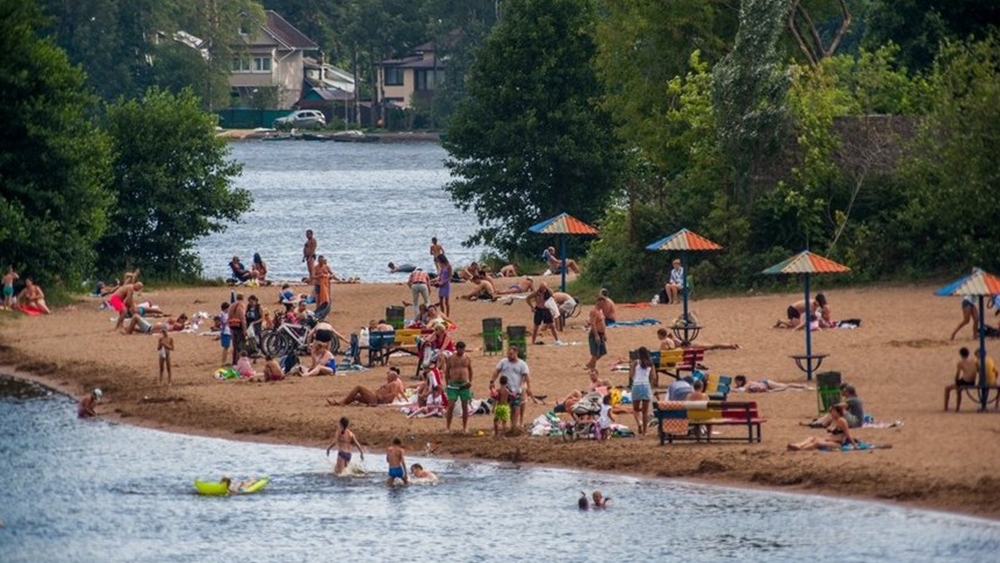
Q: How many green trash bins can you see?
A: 4